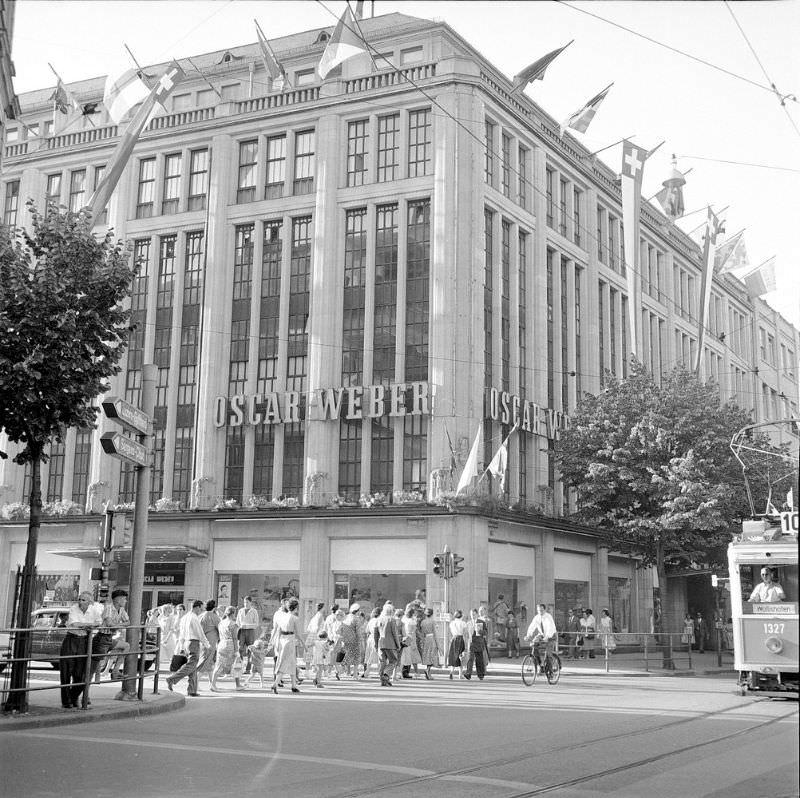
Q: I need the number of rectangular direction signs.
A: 2